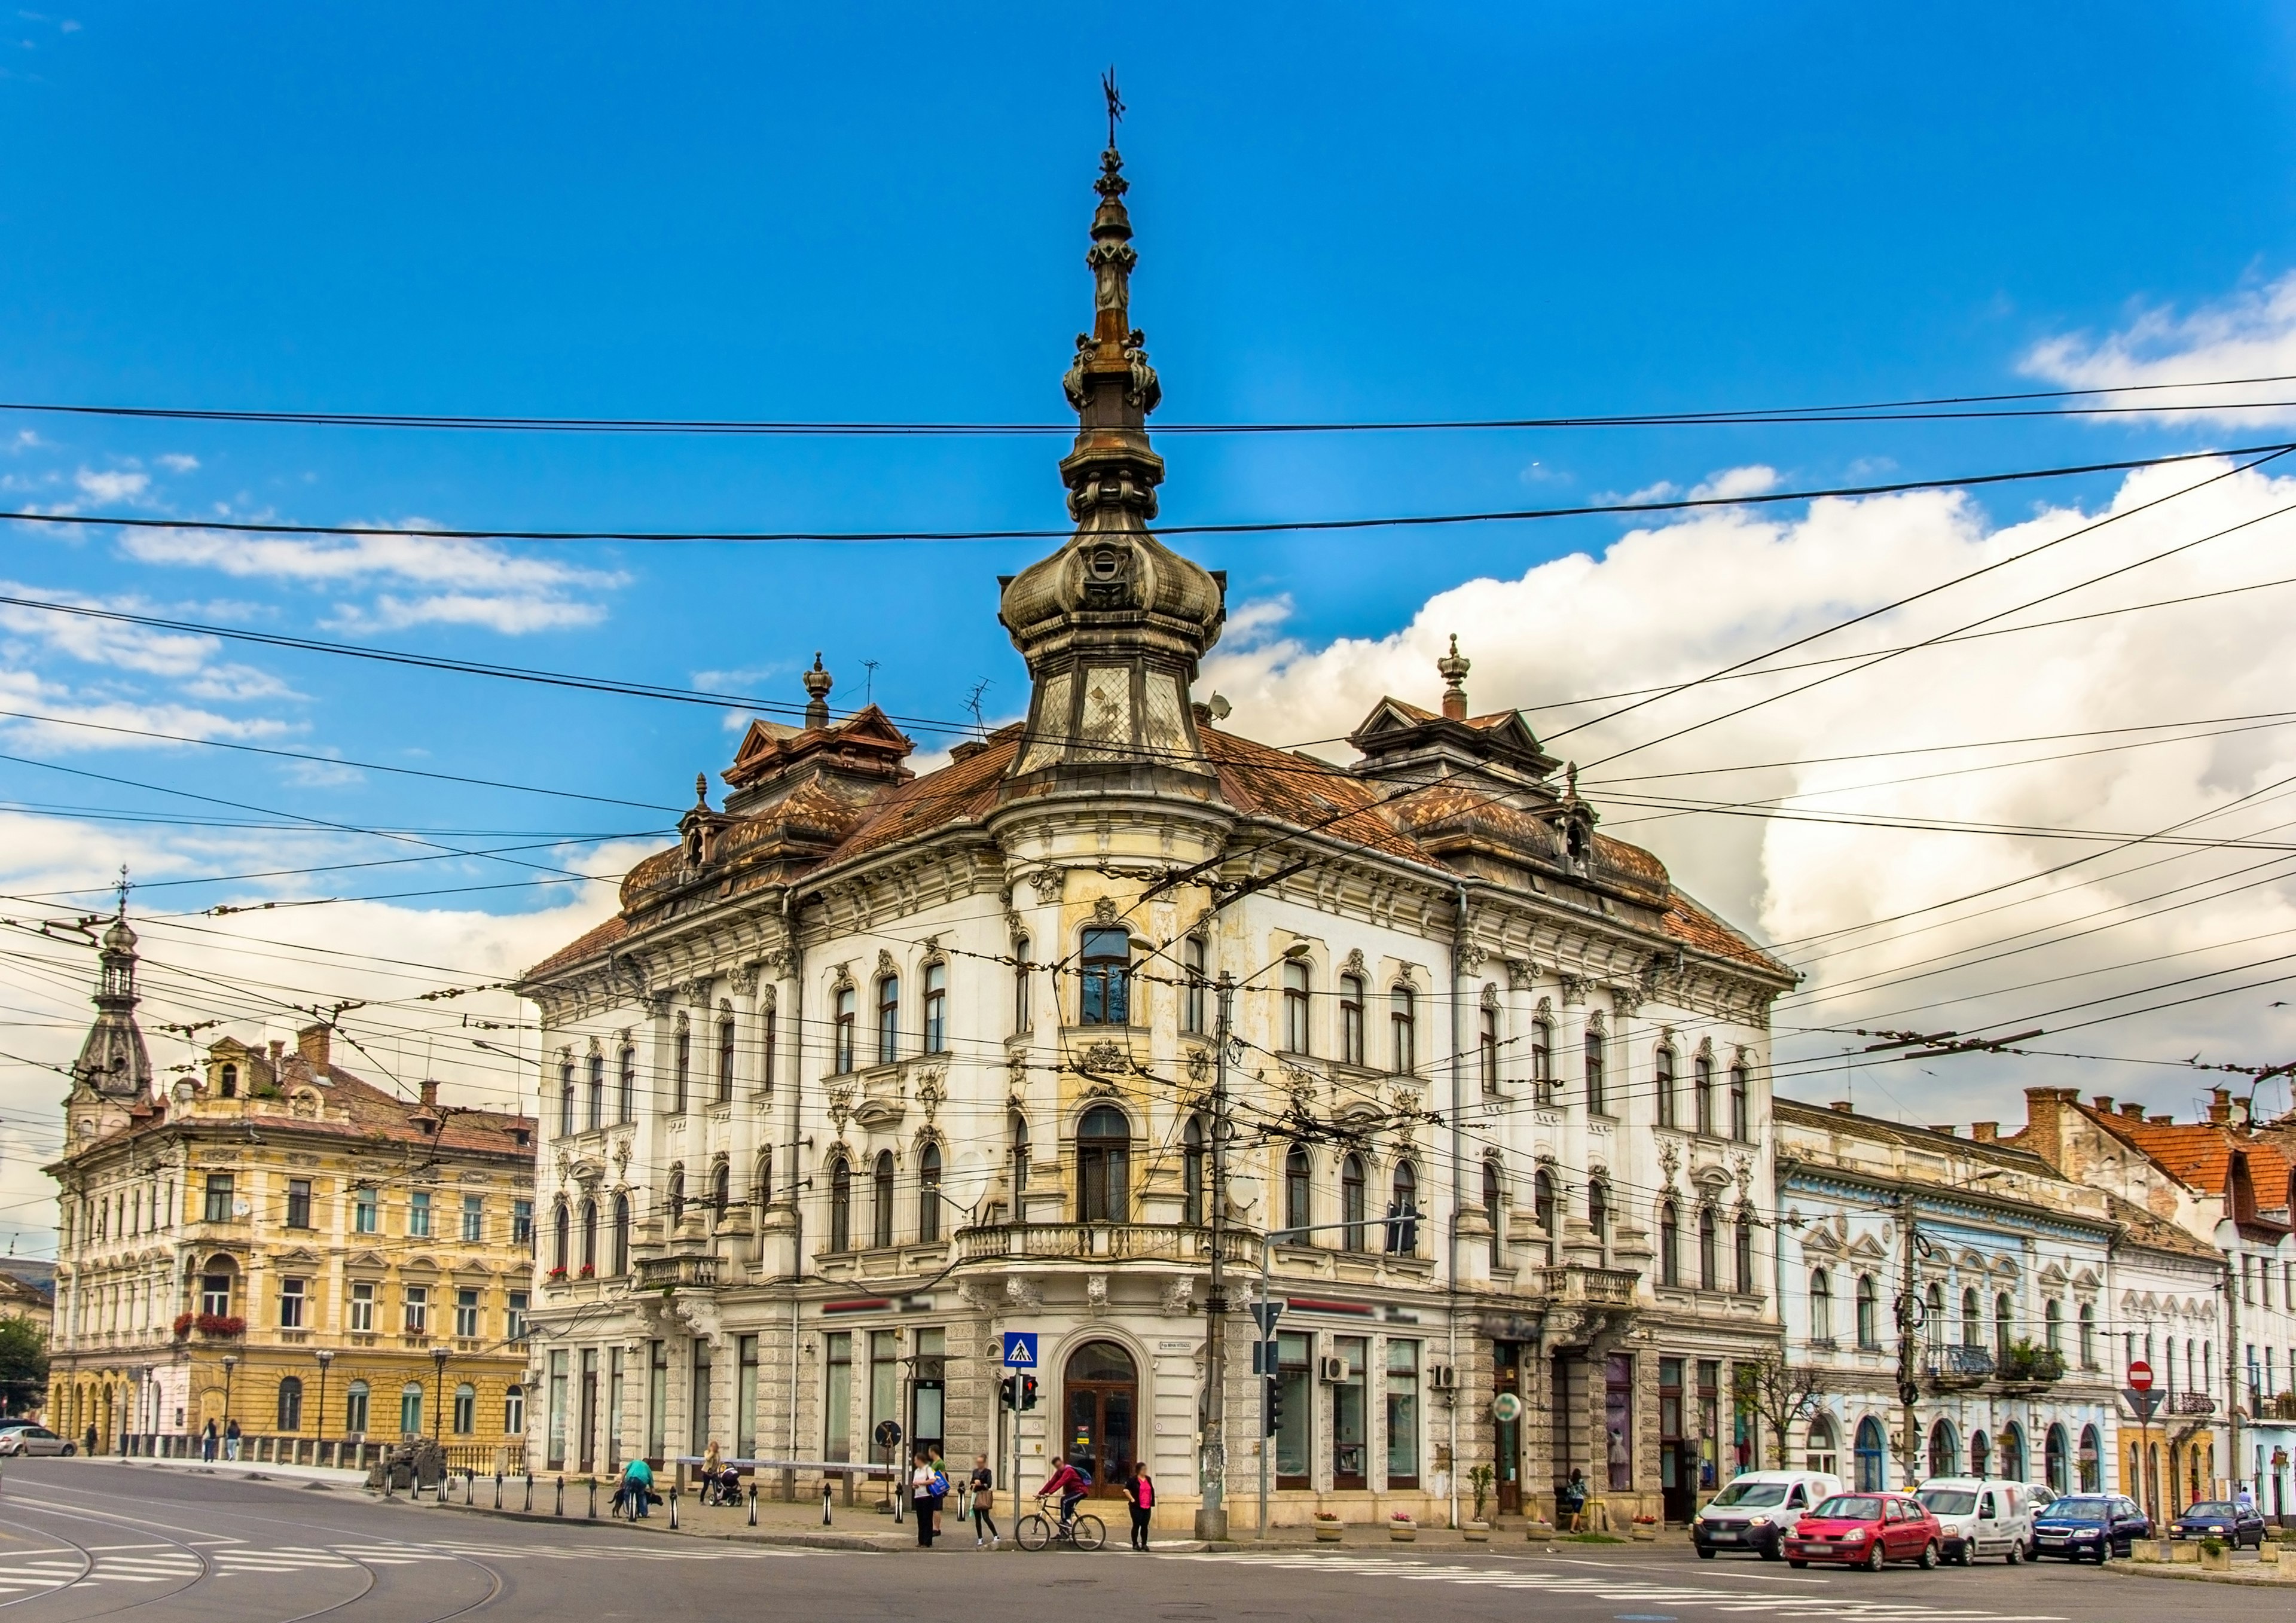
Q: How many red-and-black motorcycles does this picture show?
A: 0